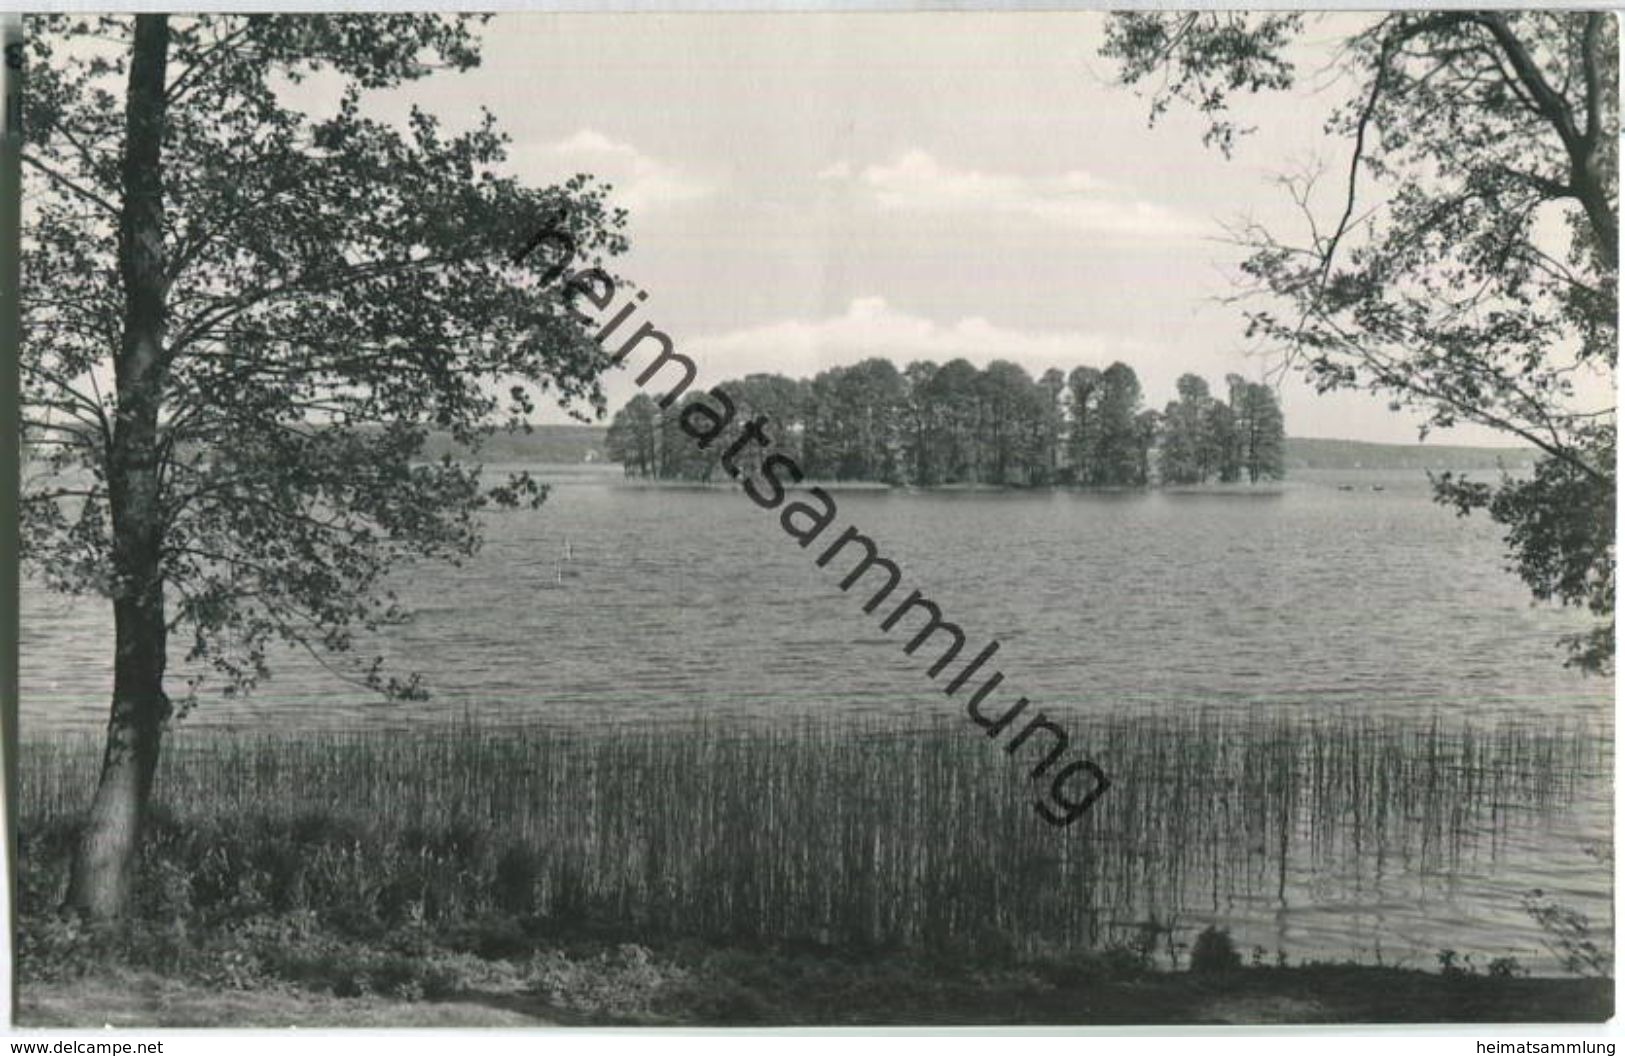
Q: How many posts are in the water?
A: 2